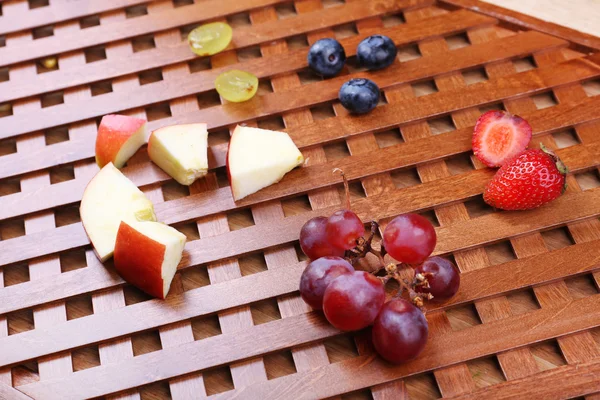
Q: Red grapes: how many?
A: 7